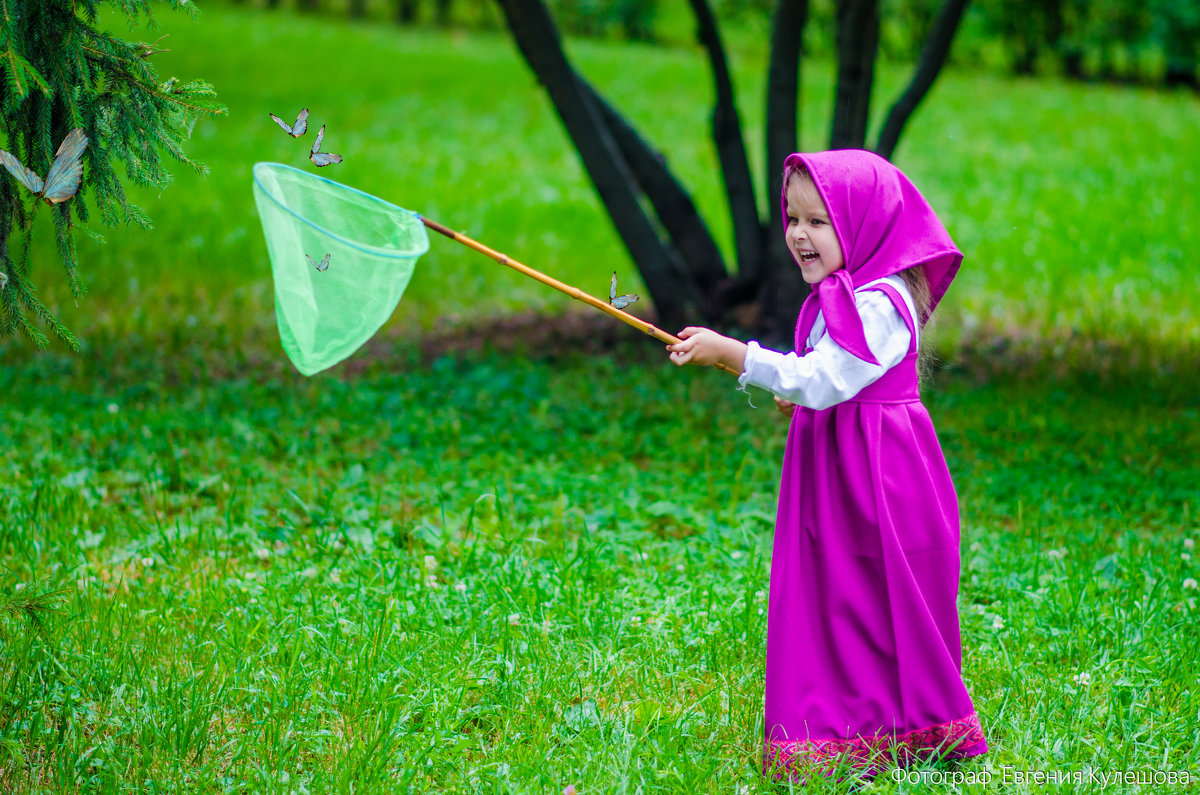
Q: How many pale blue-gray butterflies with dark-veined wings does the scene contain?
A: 5